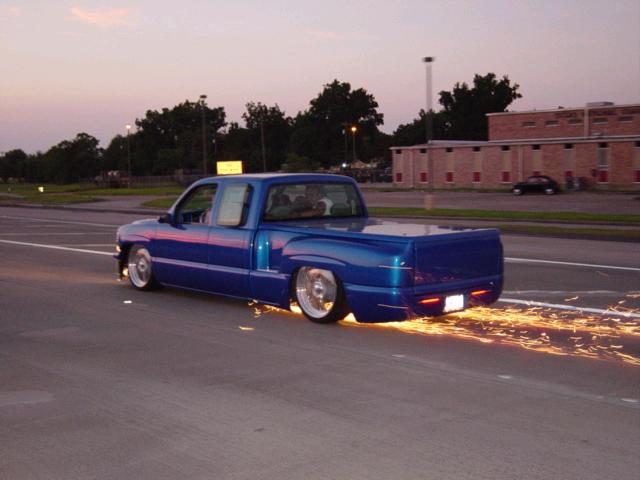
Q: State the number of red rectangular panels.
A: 9